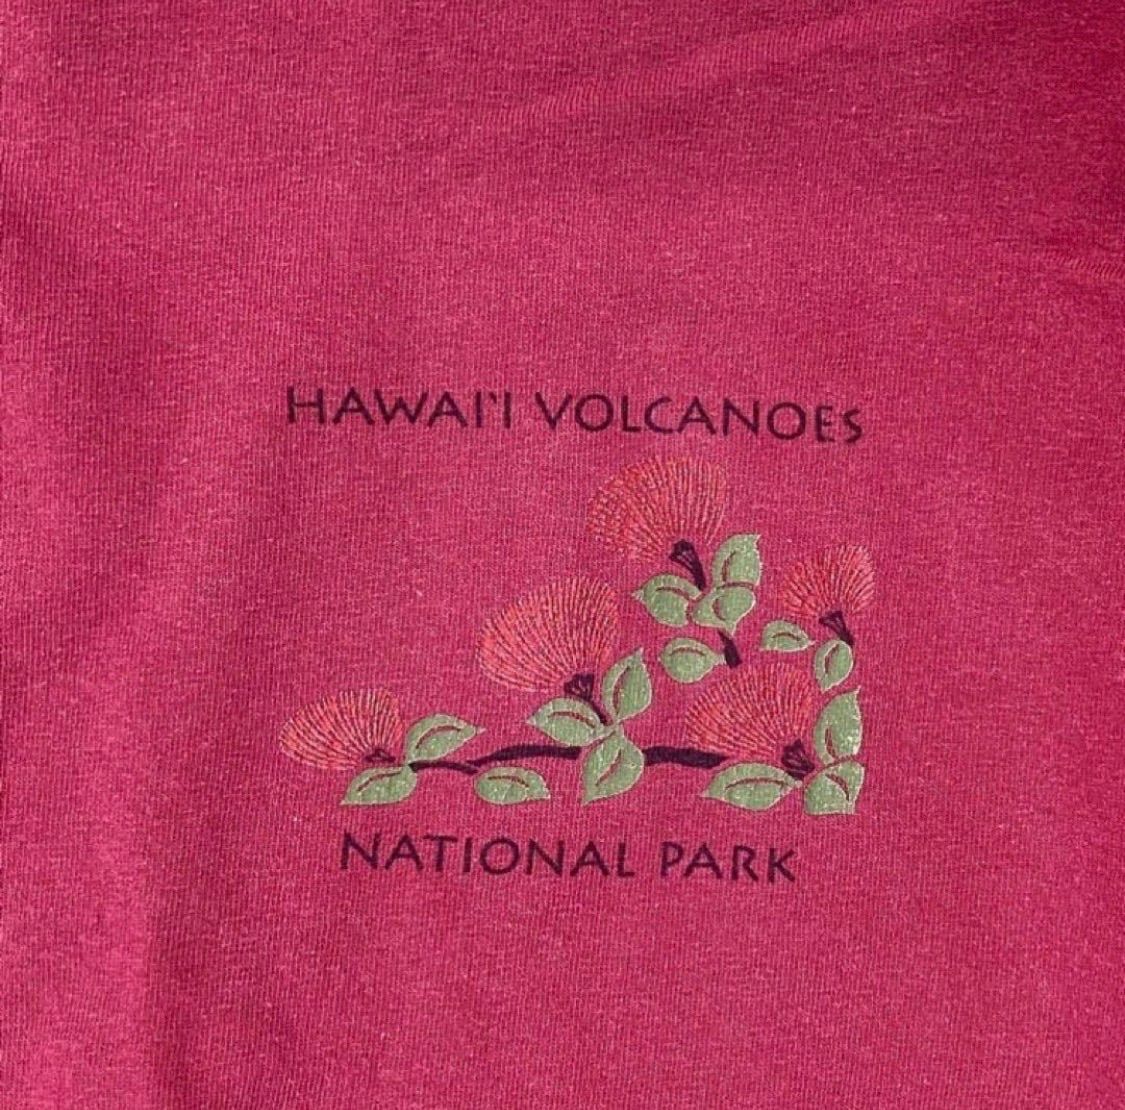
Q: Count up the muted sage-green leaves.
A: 15